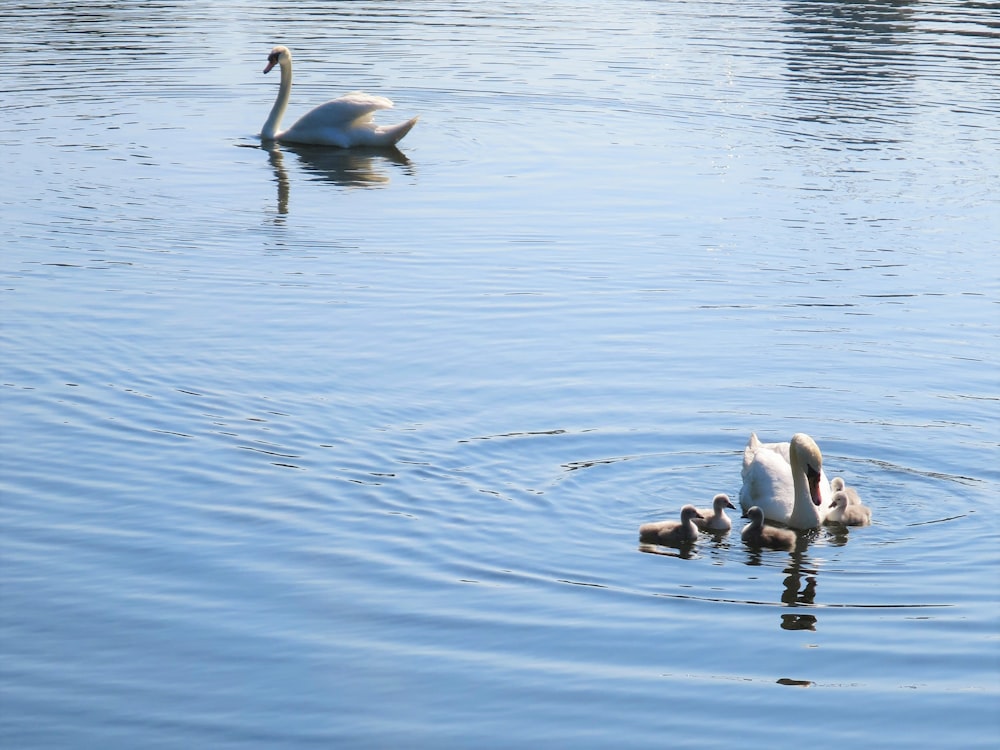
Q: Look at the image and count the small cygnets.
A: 5